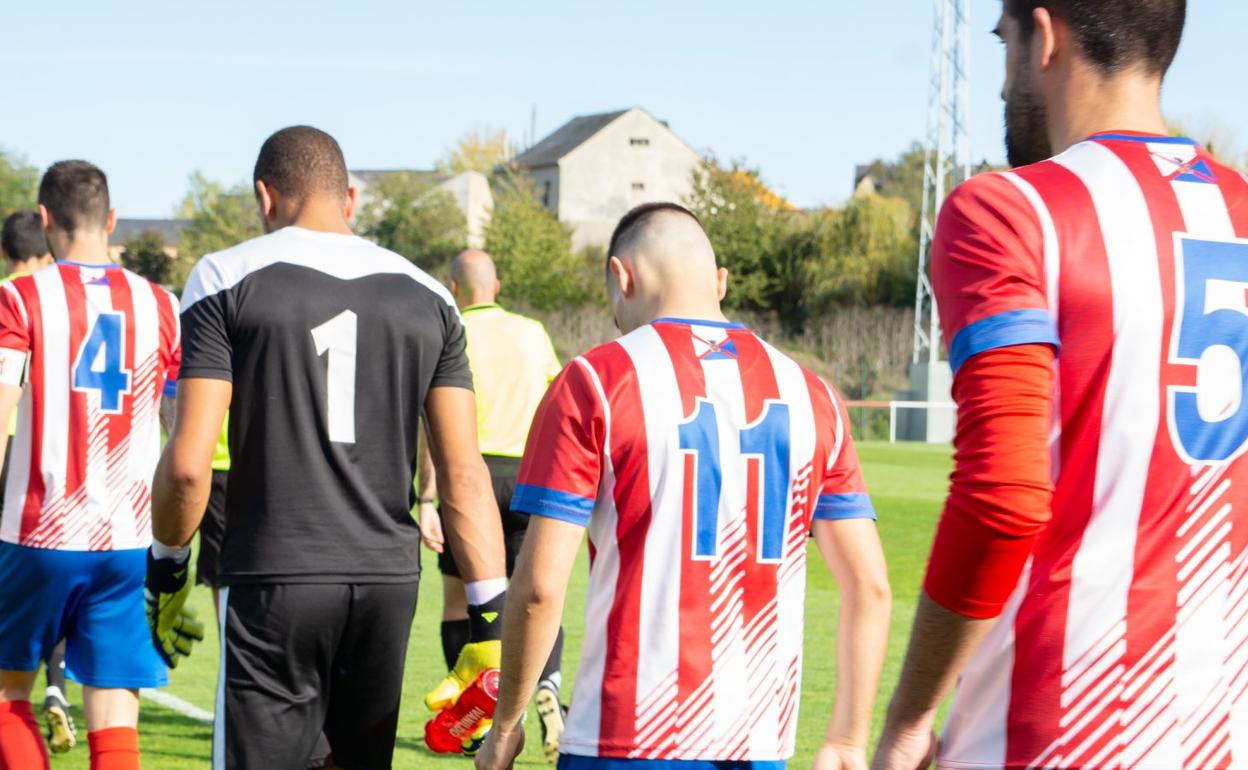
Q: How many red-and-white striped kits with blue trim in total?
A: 3